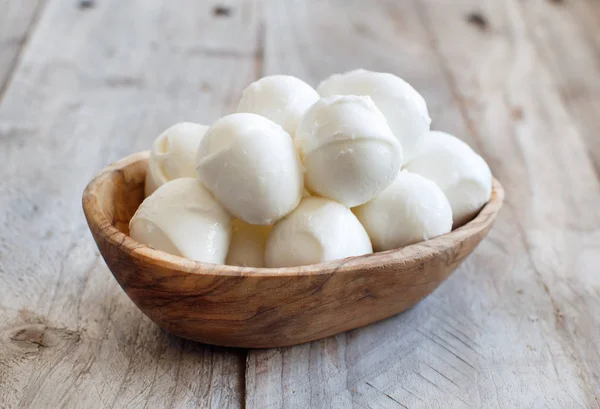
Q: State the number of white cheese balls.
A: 10